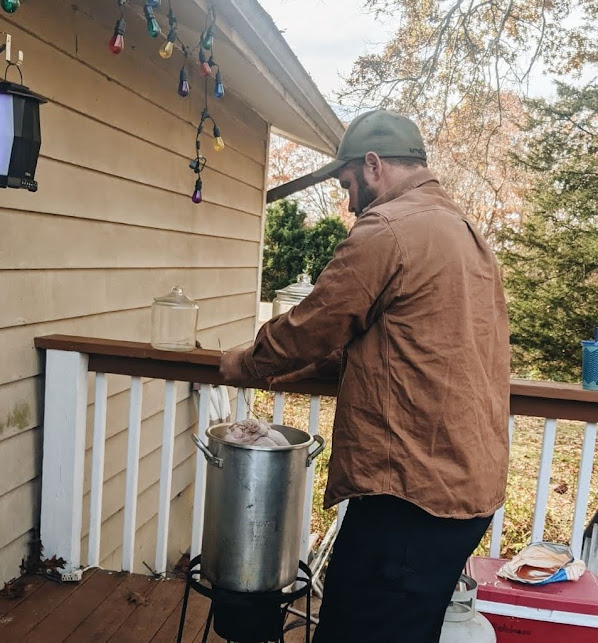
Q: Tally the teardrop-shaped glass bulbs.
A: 11